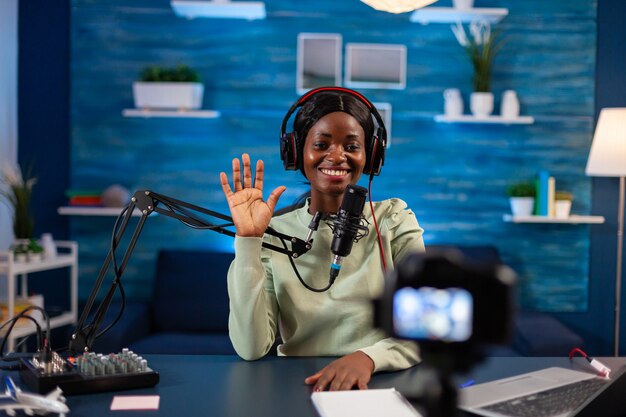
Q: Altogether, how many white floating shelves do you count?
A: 6